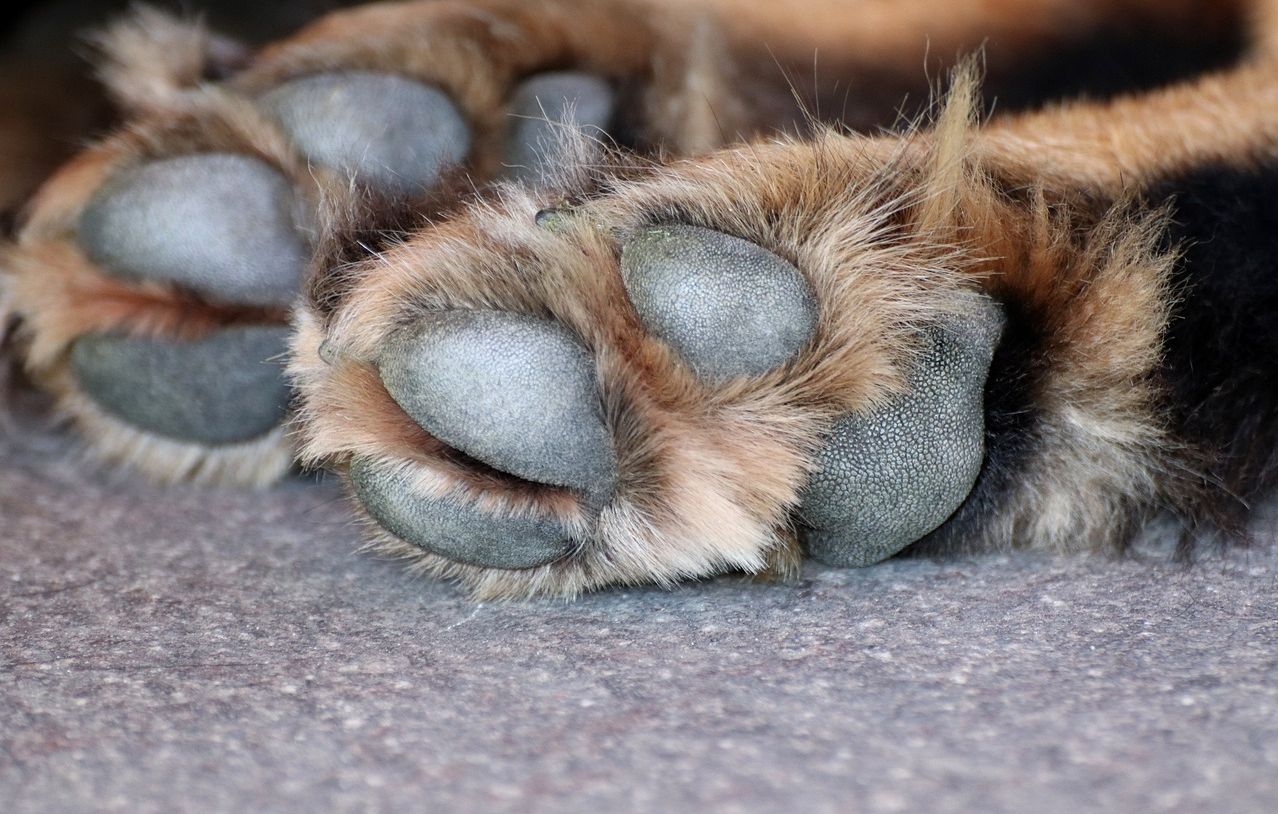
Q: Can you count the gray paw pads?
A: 8